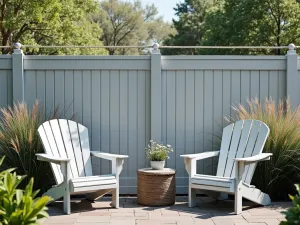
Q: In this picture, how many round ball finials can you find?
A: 3